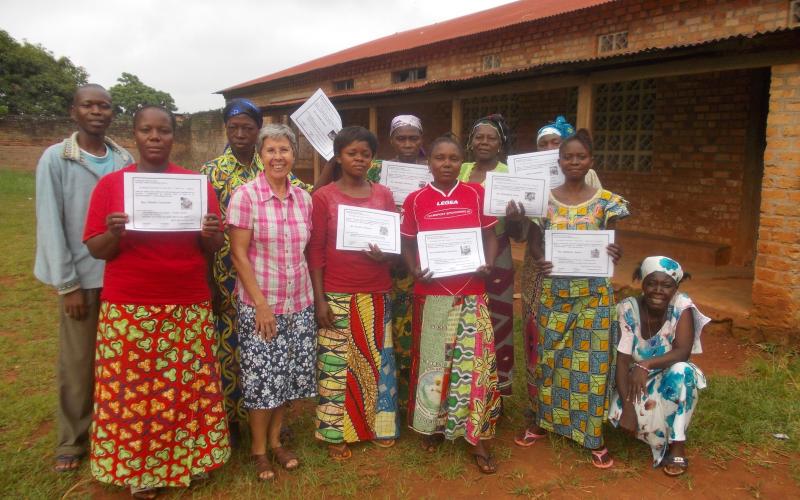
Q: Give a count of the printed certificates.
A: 8